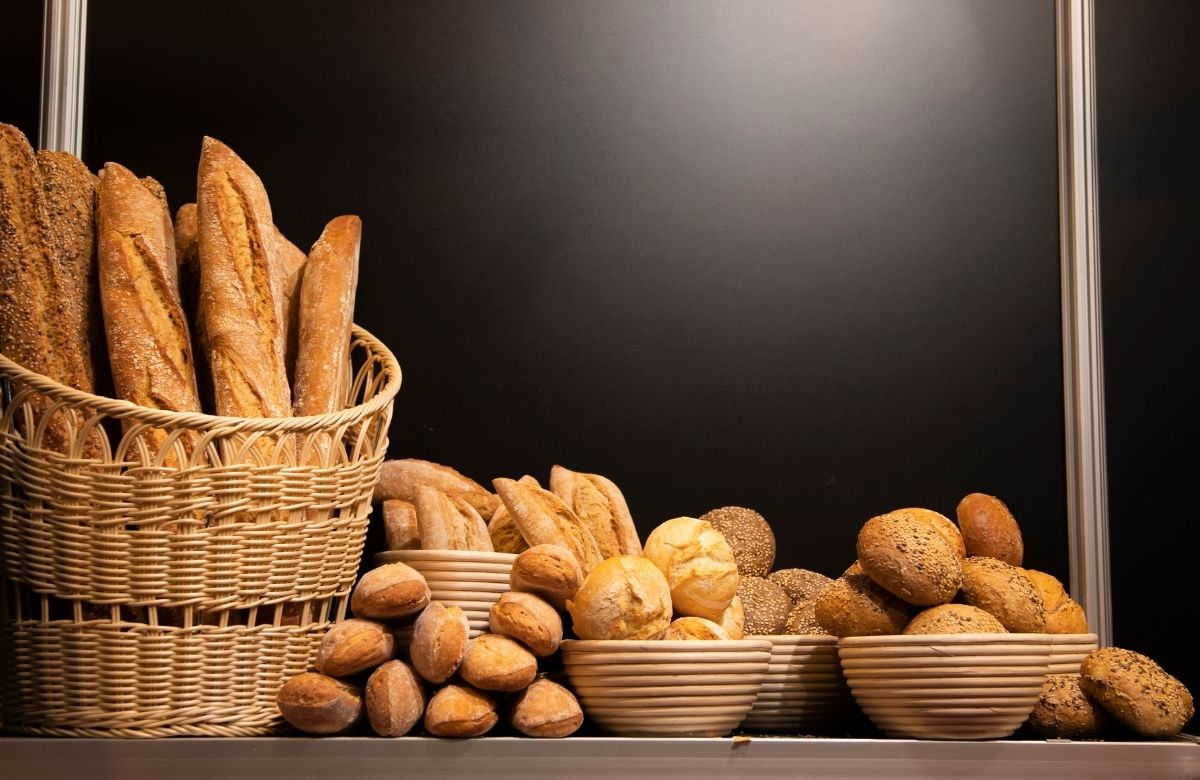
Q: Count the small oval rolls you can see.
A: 10